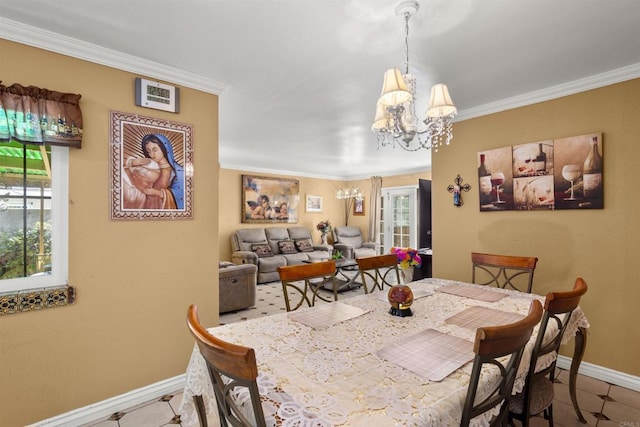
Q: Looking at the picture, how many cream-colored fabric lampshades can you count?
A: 3